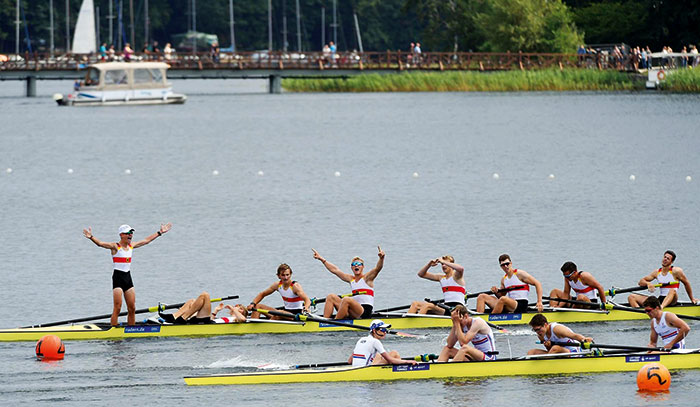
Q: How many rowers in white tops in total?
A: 12